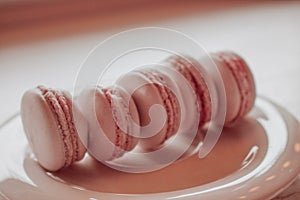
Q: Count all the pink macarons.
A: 5